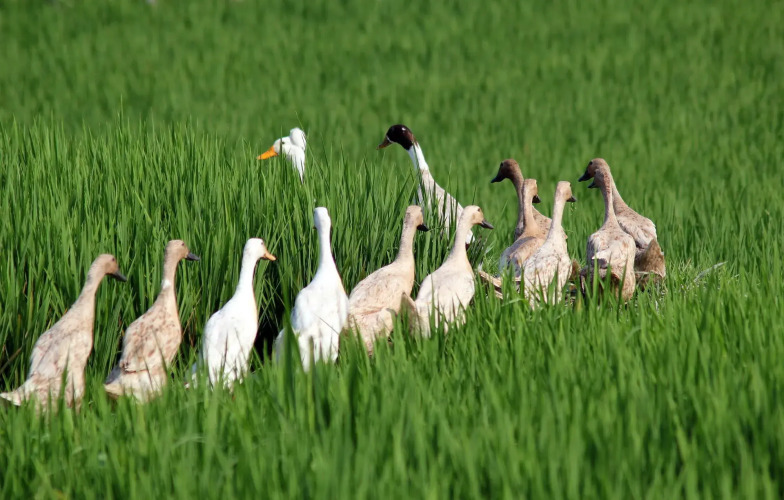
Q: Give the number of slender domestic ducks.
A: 13